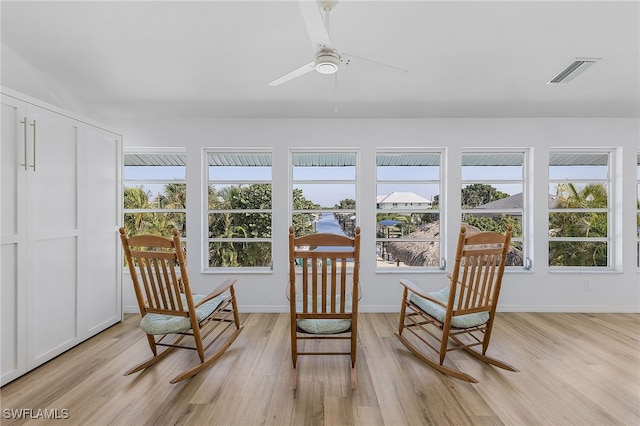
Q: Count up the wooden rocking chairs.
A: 3